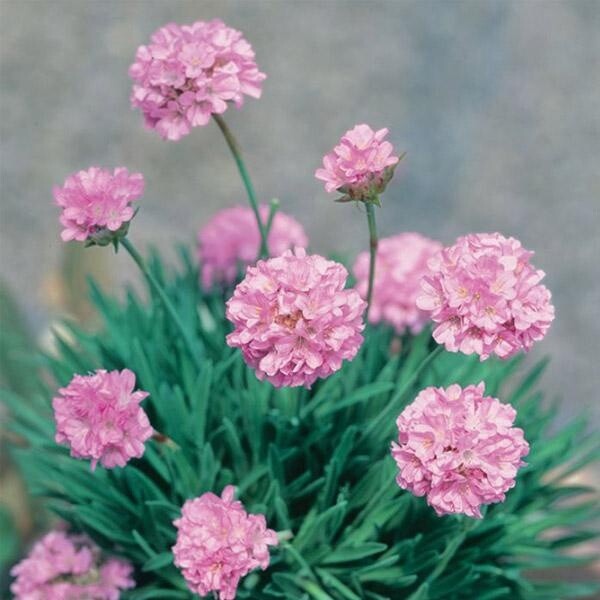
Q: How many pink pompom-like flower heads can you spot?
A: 11